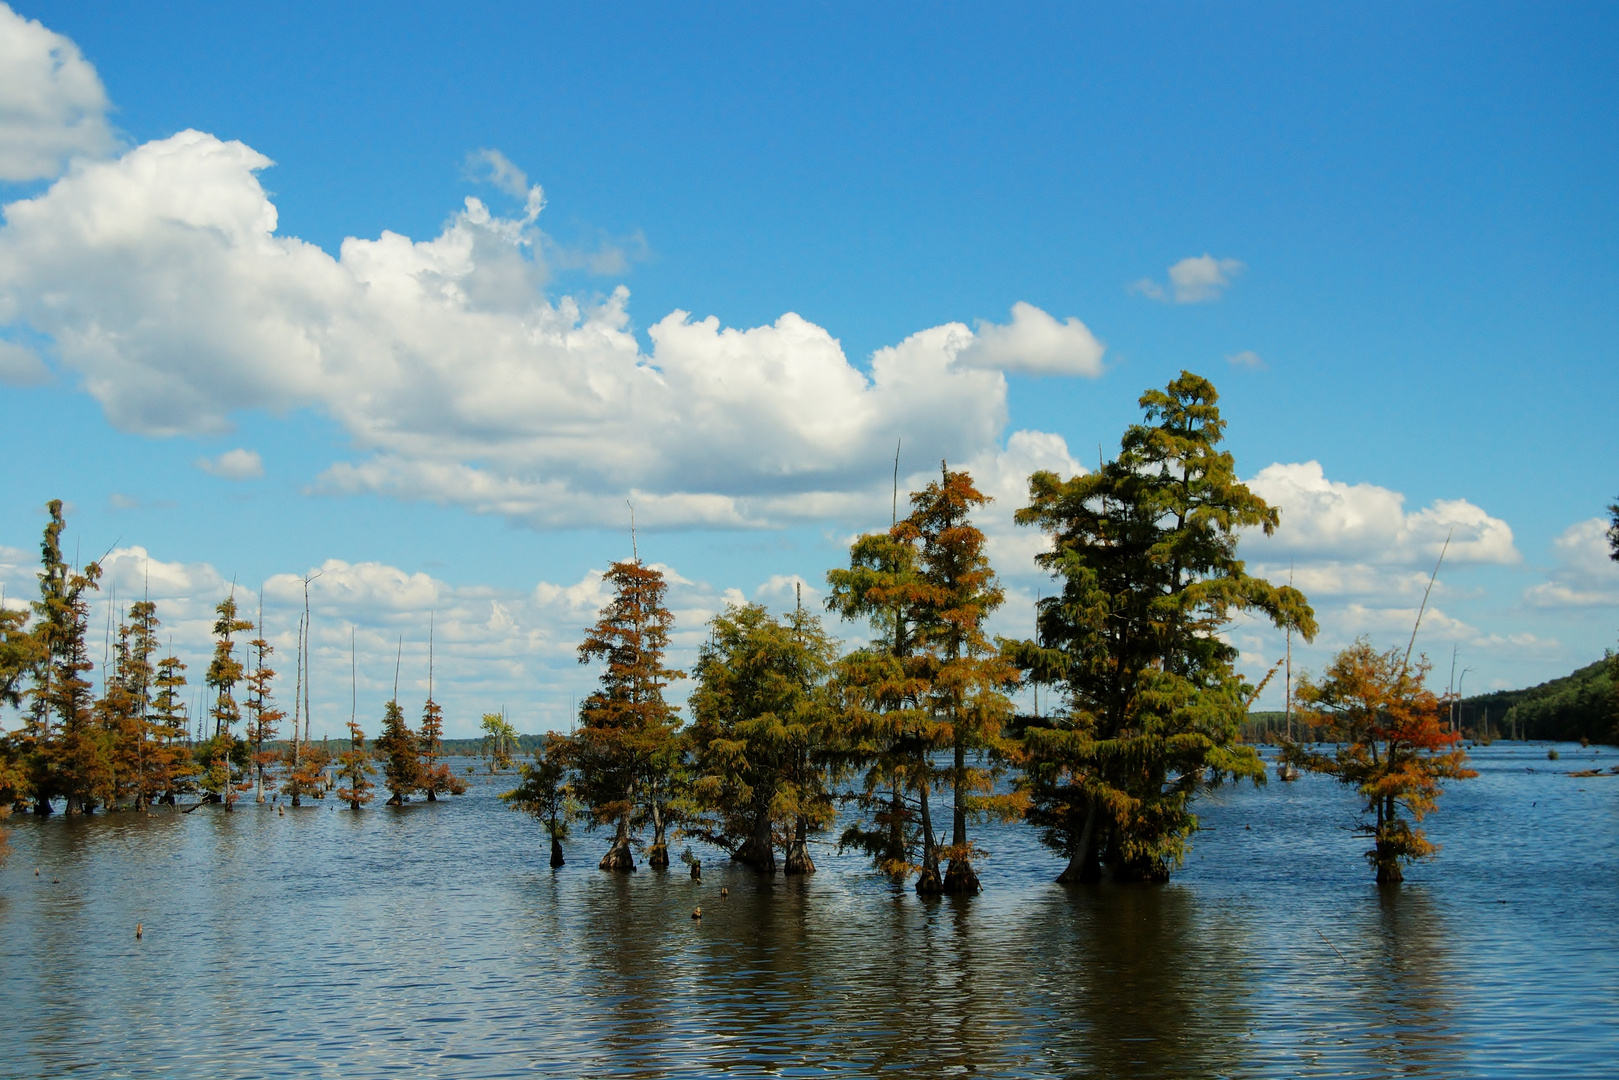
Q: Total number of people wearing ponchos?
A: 0